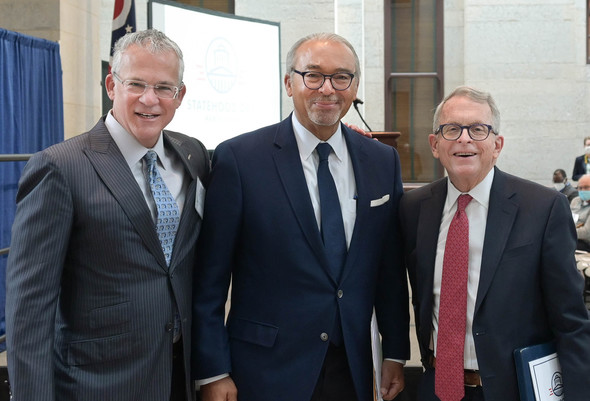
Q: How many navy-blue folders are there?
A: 1